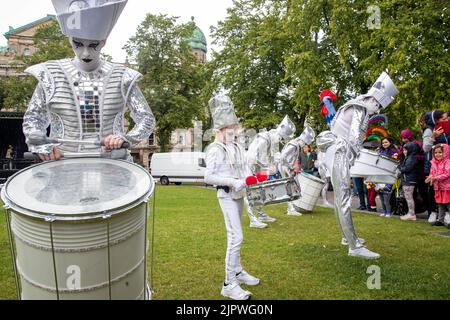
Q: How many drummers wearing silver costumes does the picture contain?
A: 5